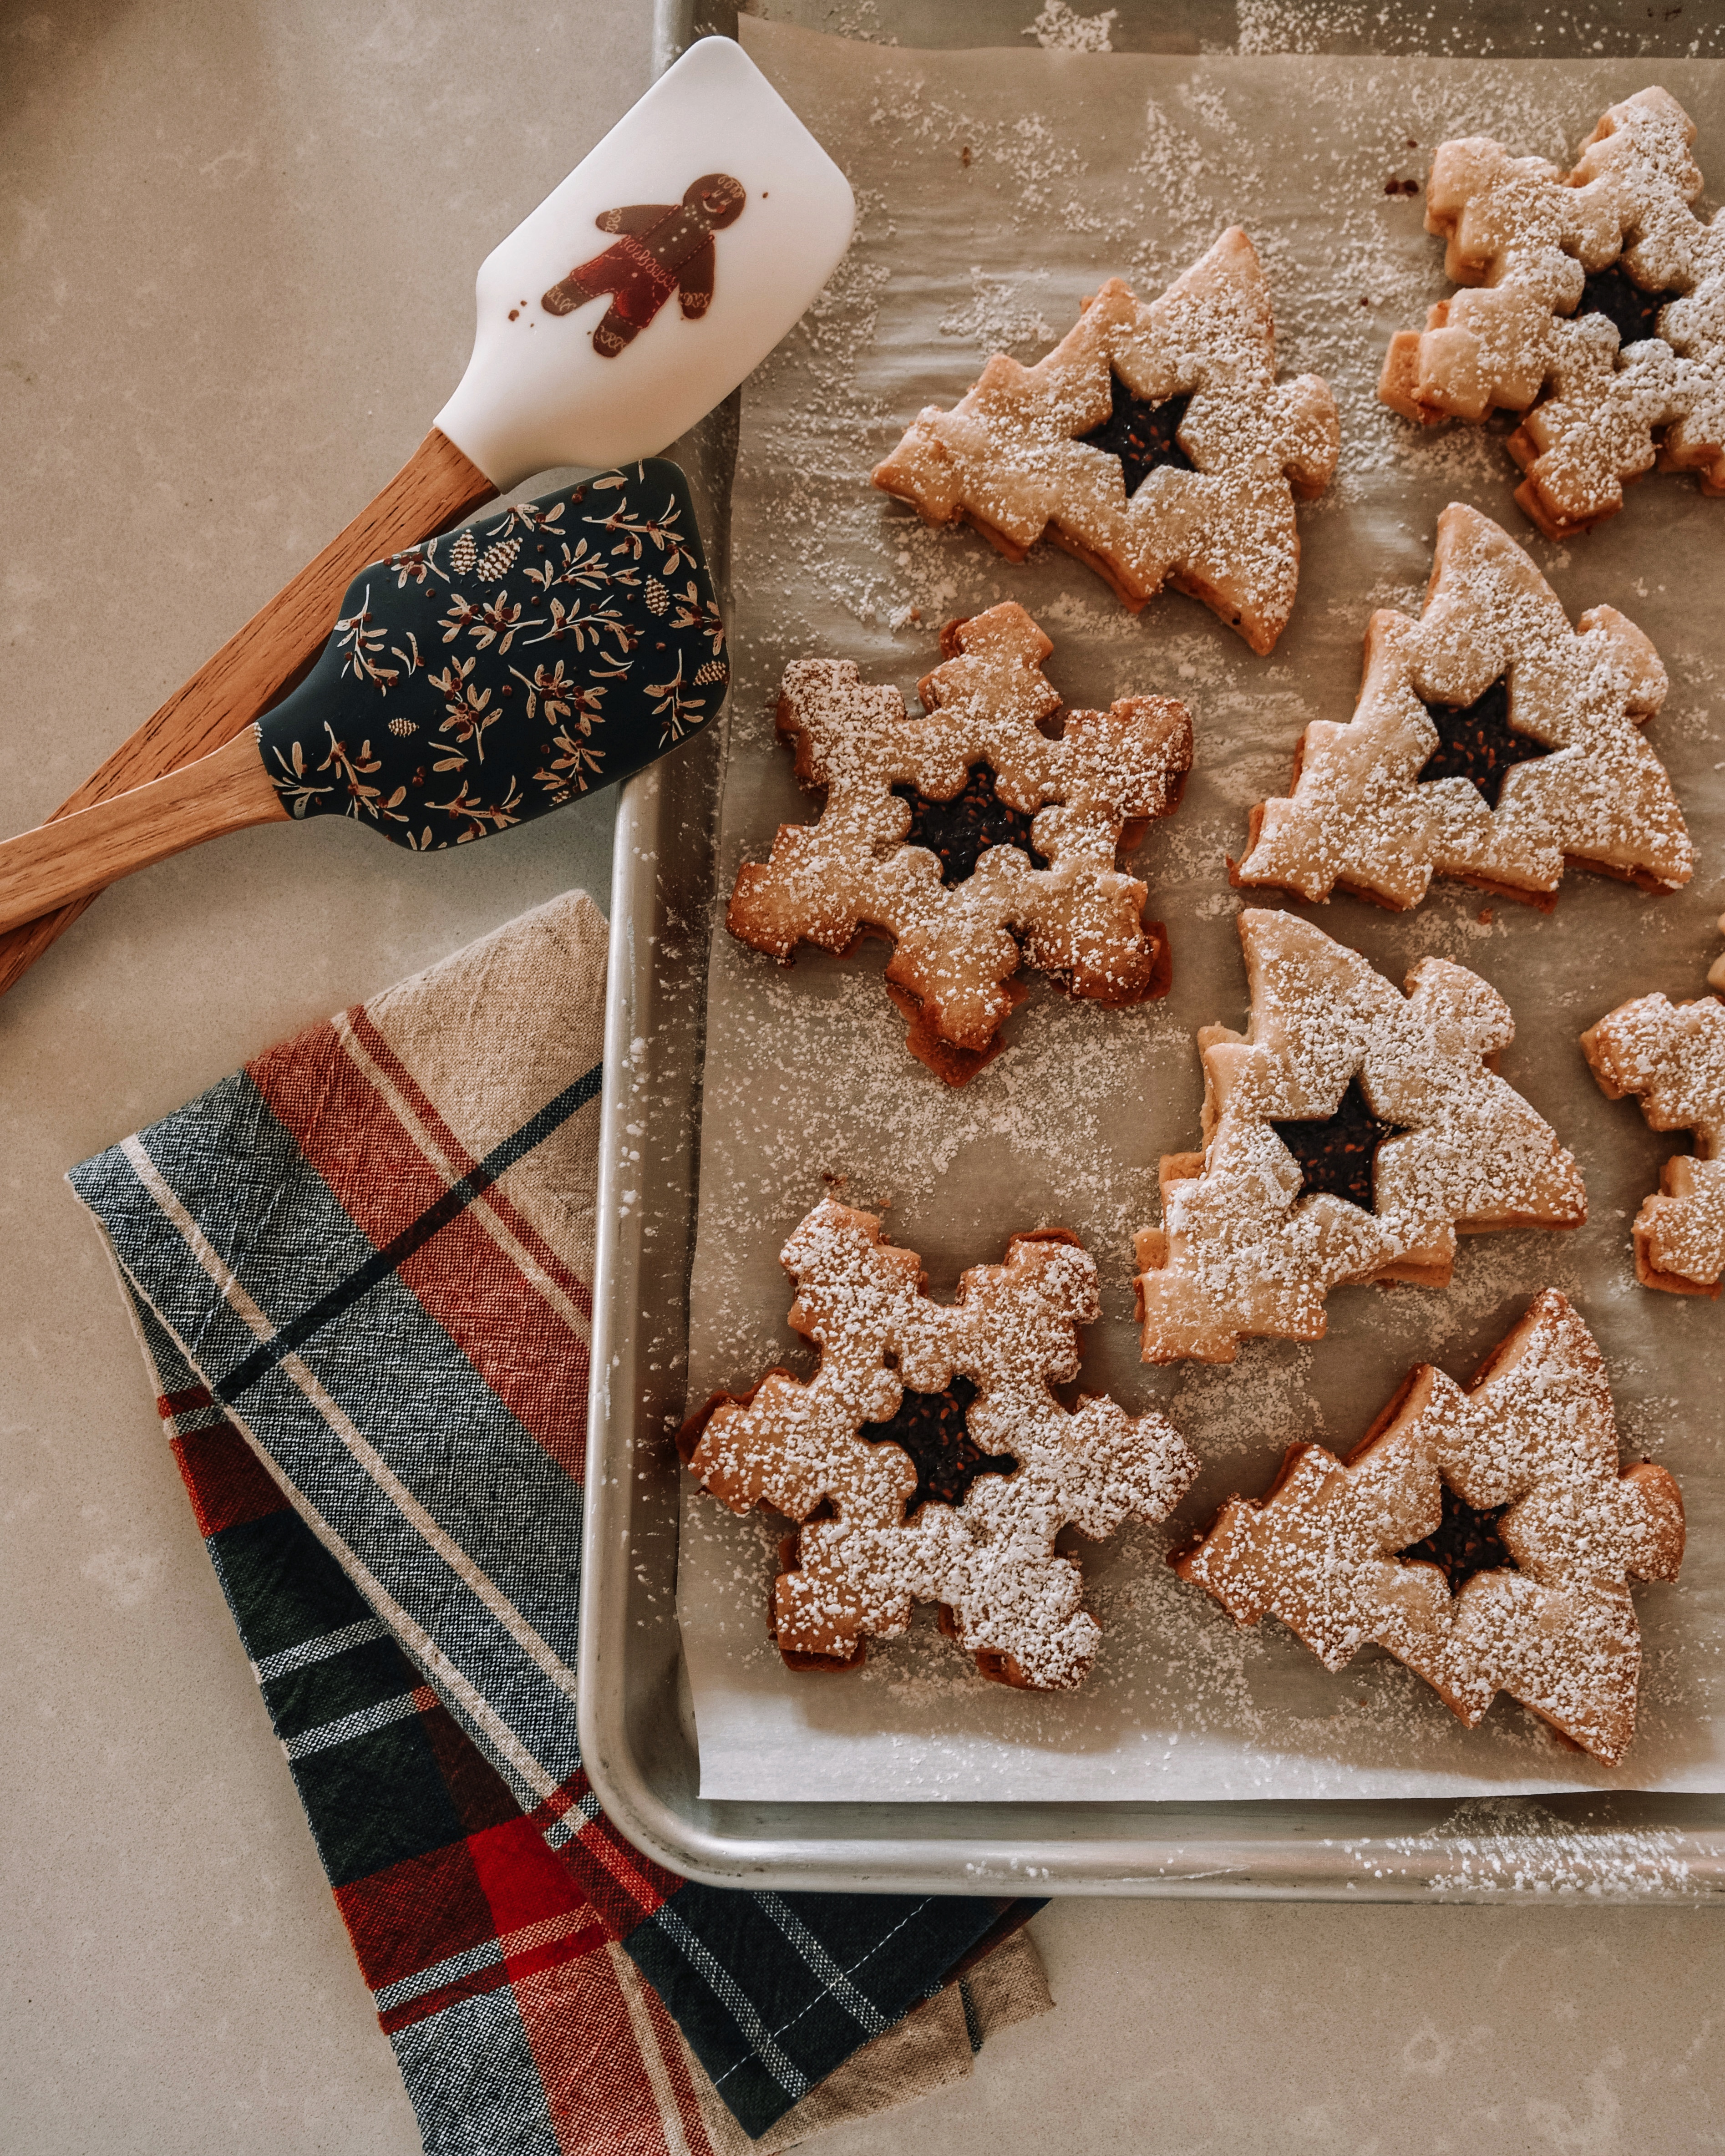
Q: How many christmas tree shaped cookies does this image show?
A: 4